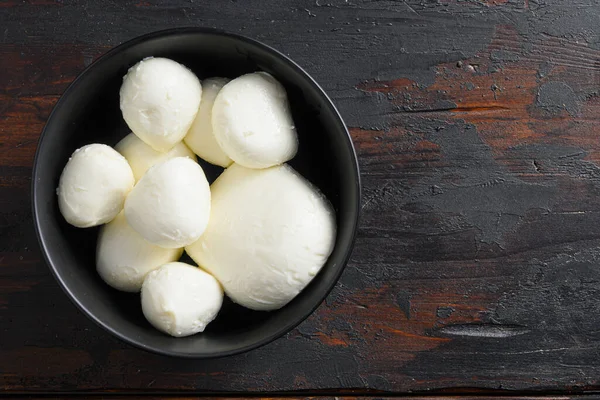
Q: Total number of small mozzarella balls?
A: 8